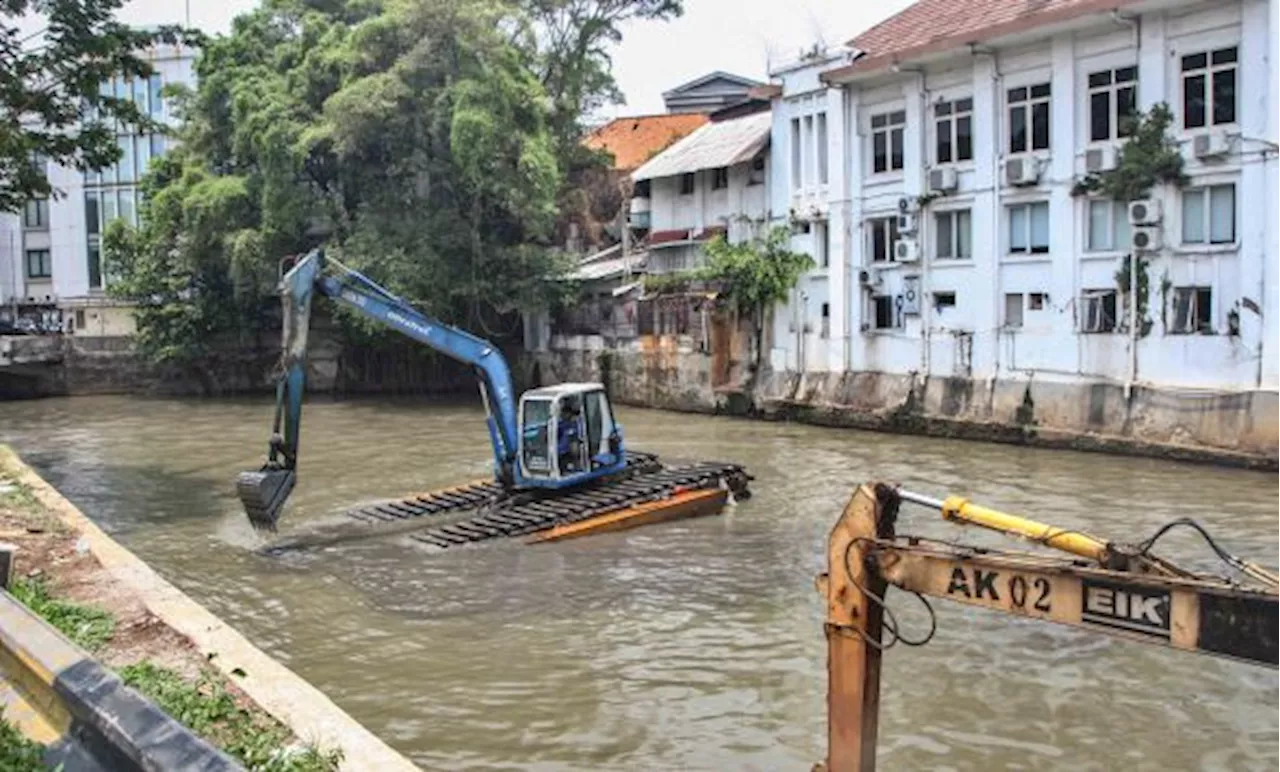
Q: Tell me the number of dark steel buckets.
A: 1